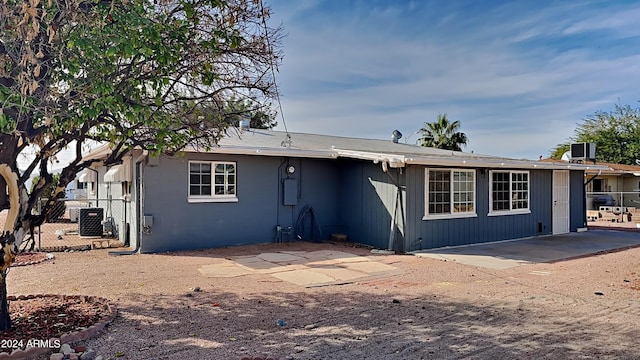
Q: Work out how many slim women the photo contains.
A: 0